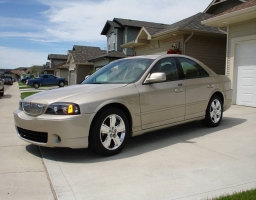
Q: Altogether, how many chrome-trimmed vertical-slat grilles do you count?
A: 1